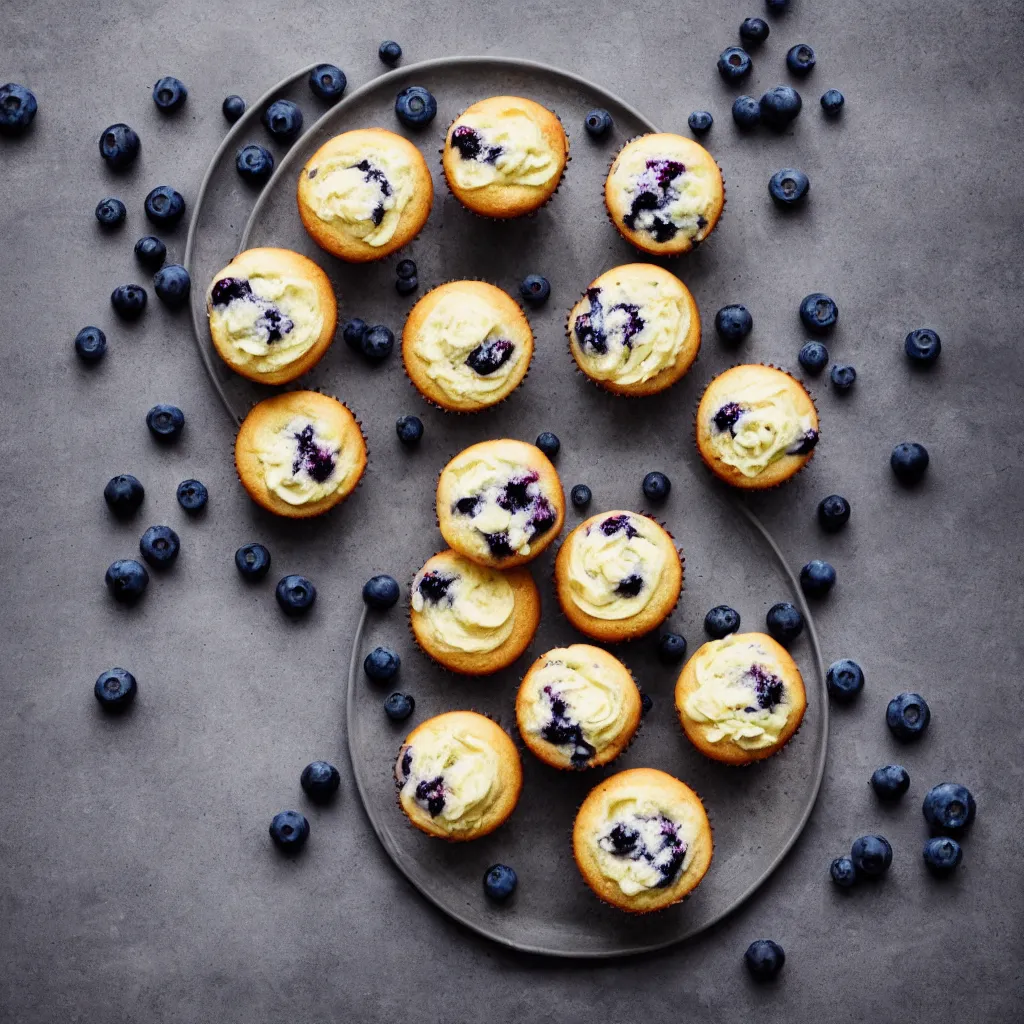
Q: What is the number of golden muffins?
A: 15